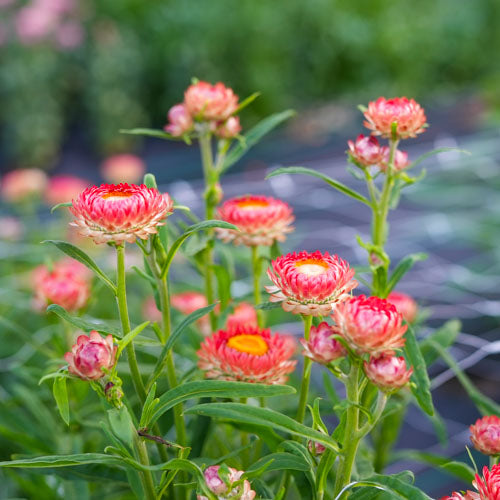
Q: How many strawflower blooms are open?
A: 4